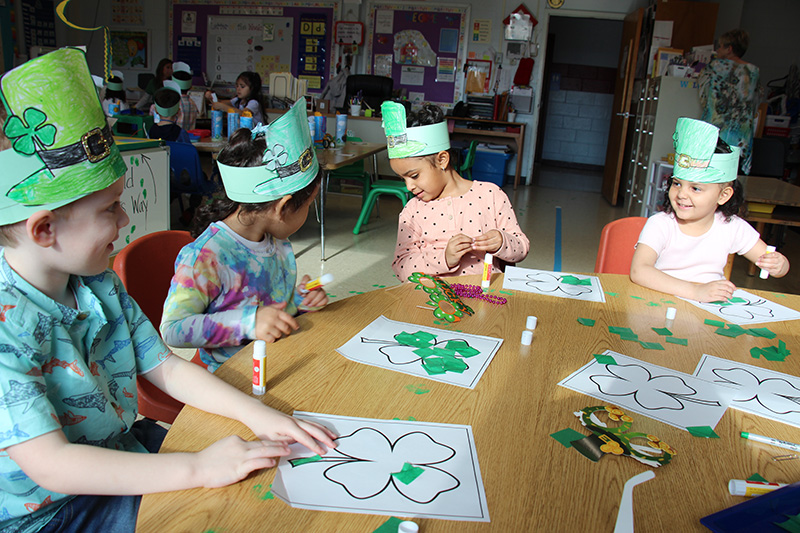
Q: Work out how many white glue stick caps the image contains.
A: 4